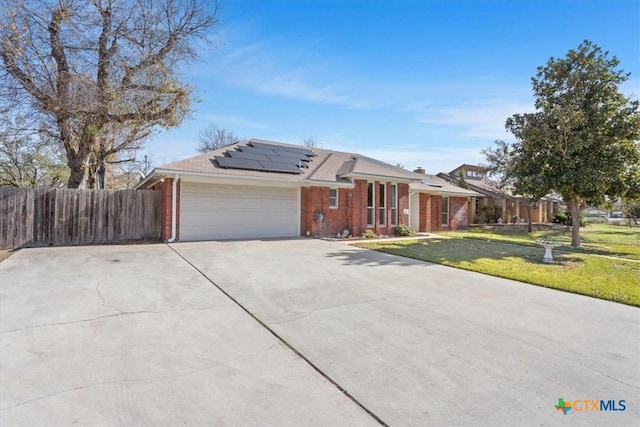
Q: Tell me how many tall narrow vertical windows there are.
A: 4